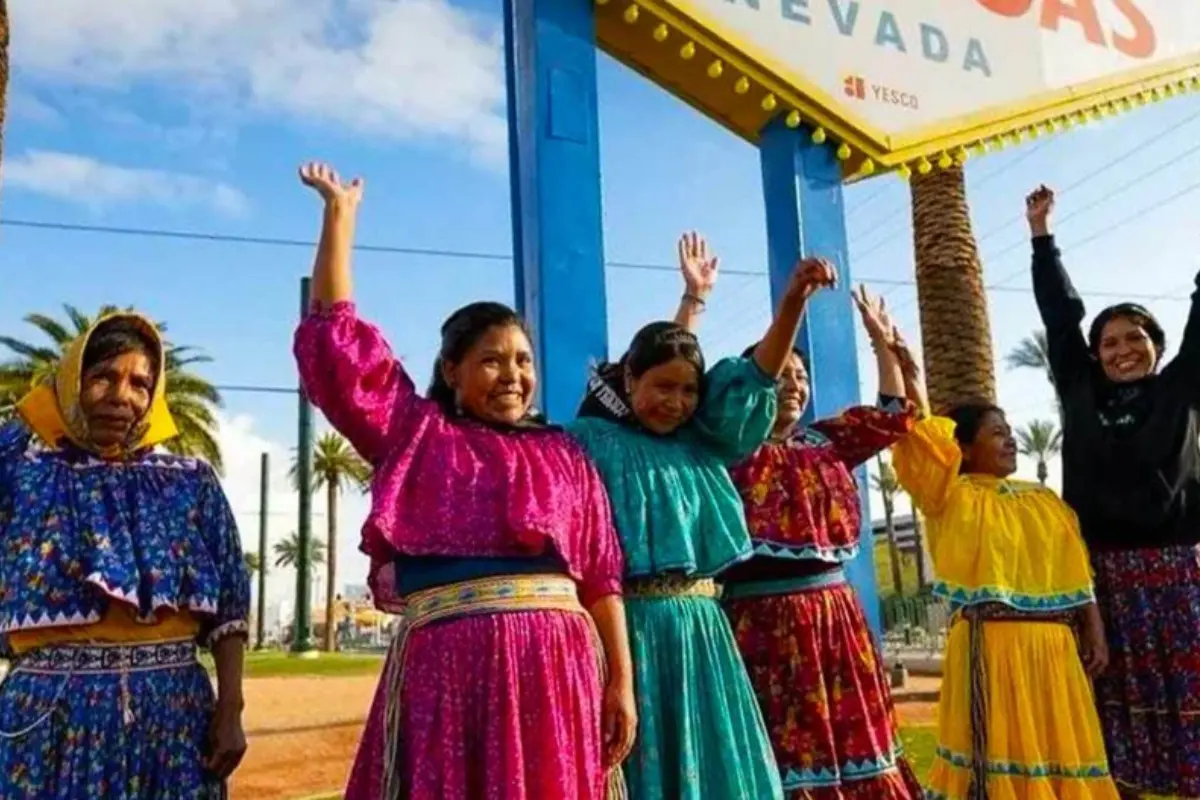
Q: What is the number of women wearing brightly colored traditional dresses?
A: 5